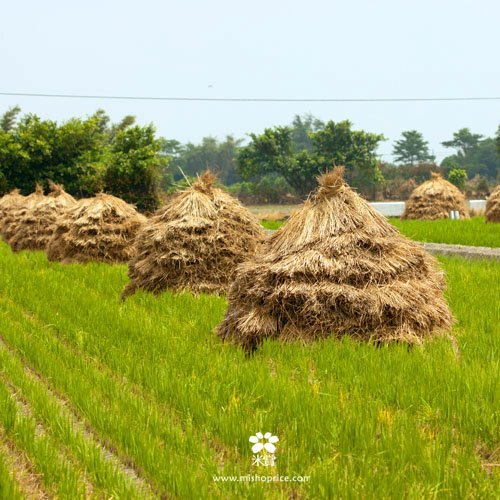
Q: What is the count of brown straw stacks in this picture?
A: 8